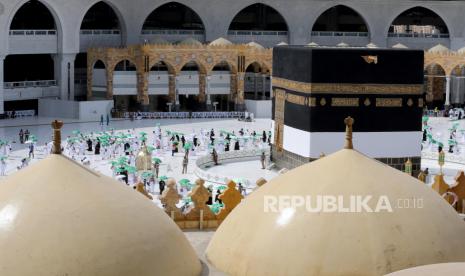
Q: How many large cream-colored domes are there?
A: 2